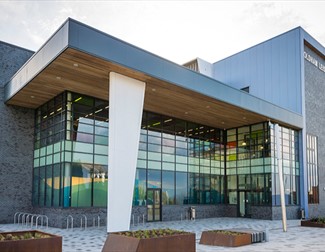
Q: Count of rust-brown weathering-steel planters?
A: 4